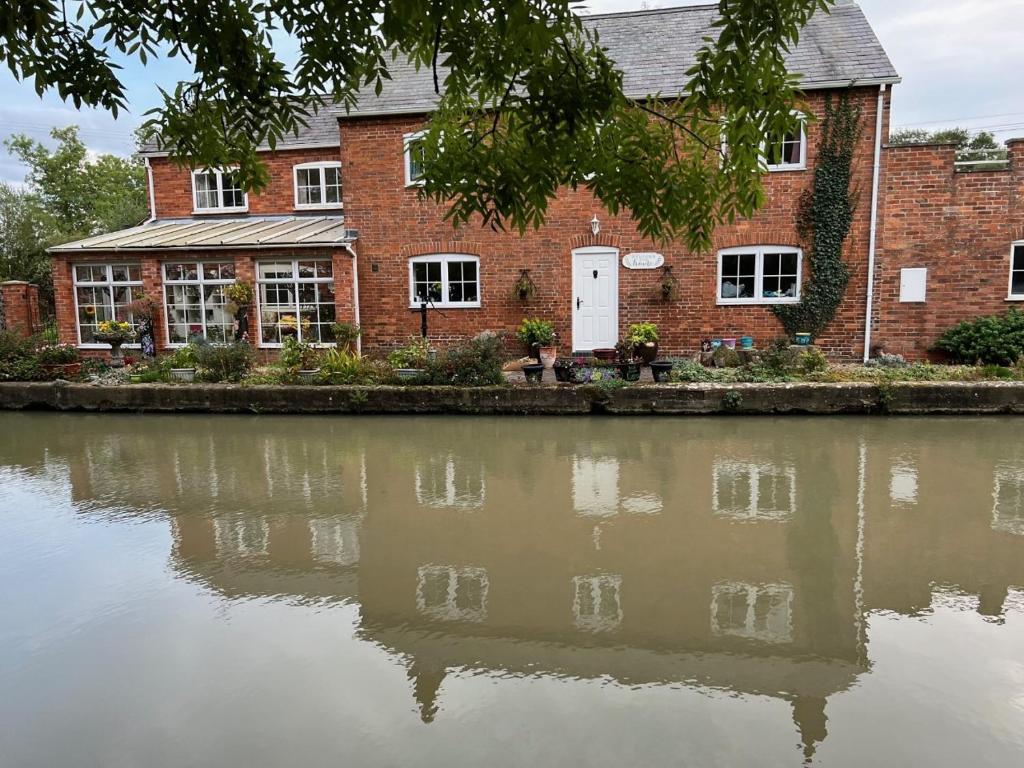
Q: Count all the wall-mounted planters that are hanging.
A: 2